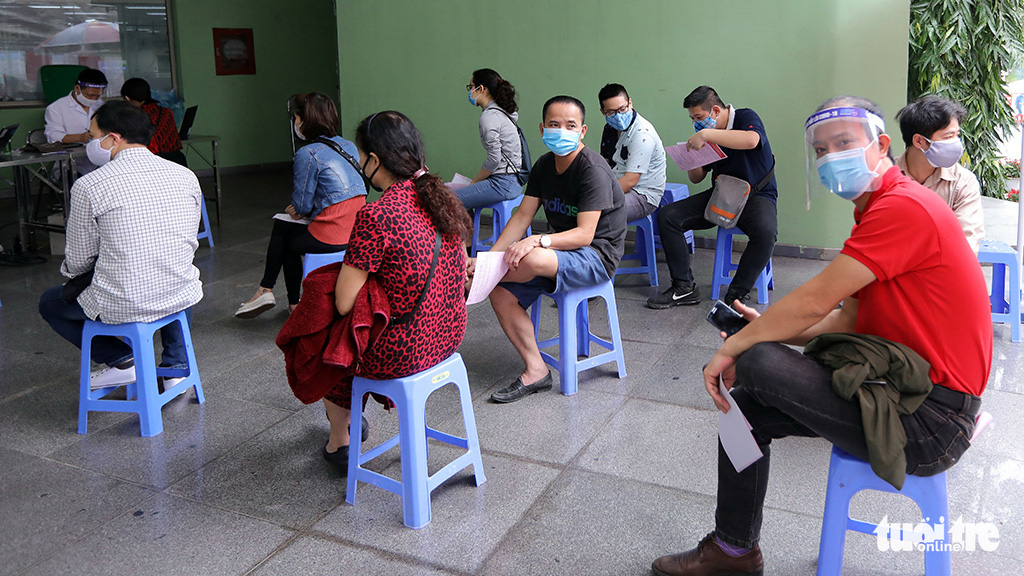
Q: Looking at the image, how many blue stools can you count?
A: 11